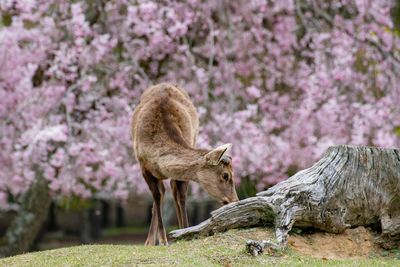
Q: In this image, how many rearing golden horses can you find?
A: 0